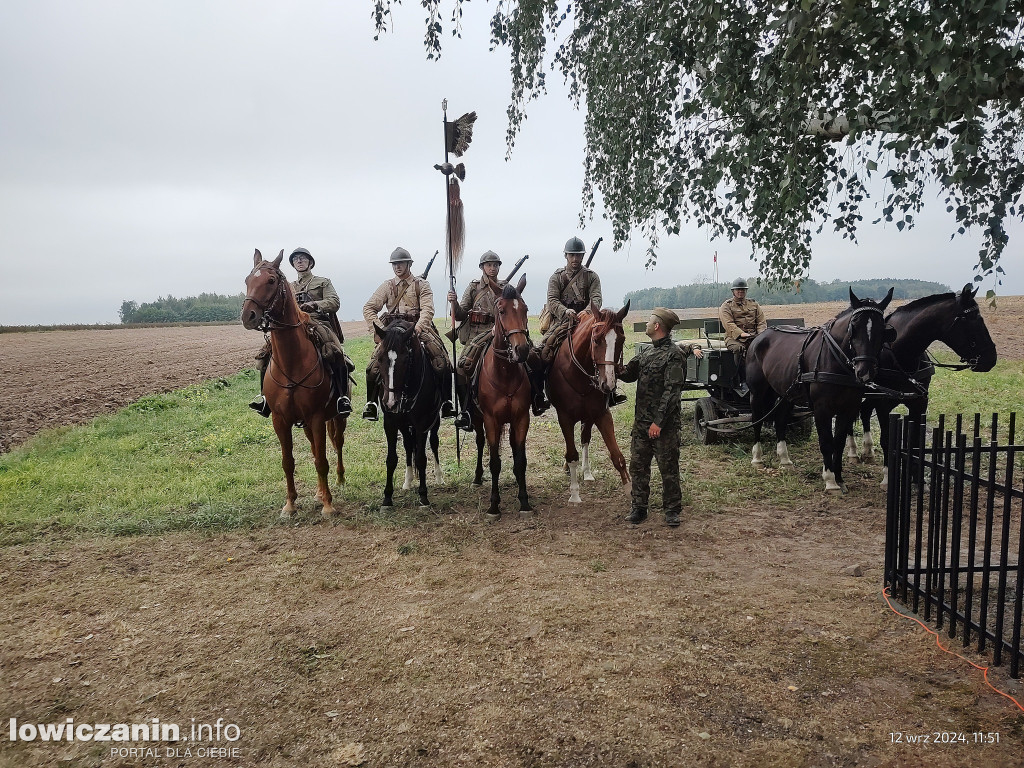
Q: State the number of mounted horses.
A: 4